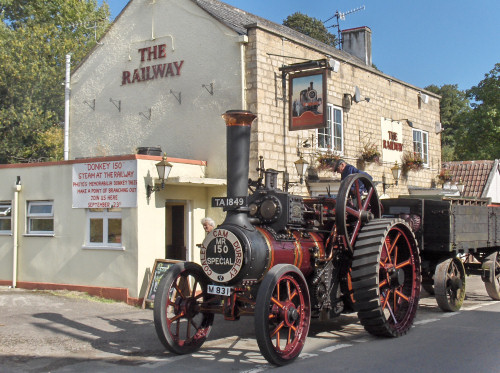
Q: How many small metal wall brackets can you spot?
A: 5